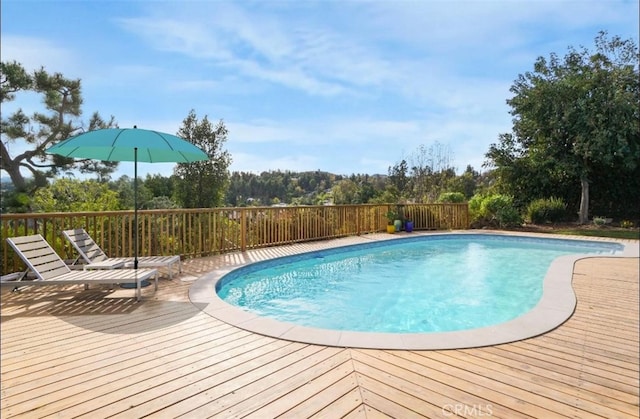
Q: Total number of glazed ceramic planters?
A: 3